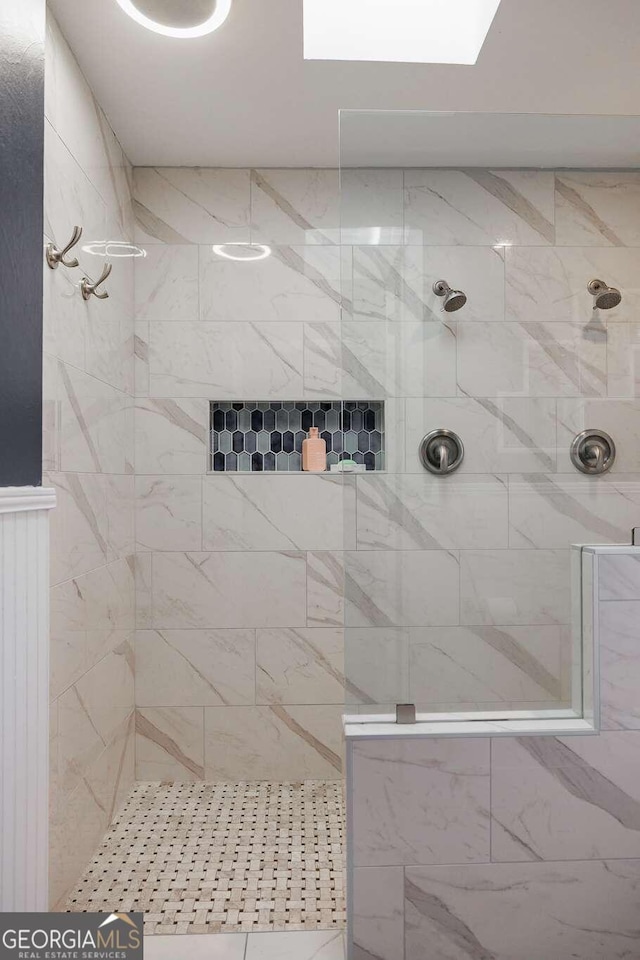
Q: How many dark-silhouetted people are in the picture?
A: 0